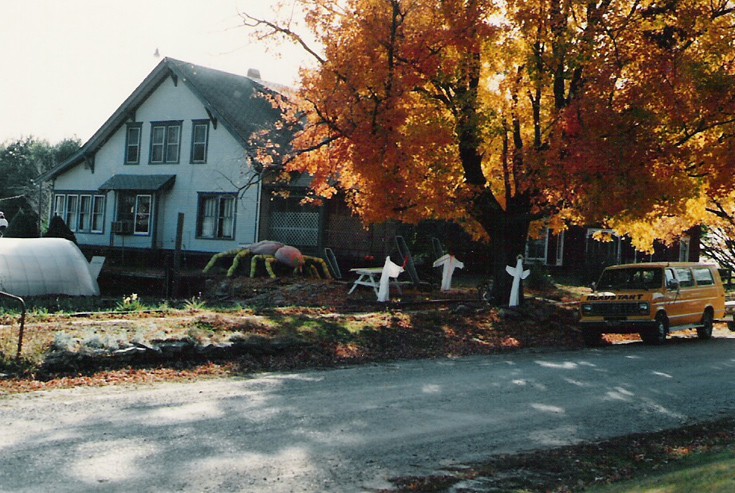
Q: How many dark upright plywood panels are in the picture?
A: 3